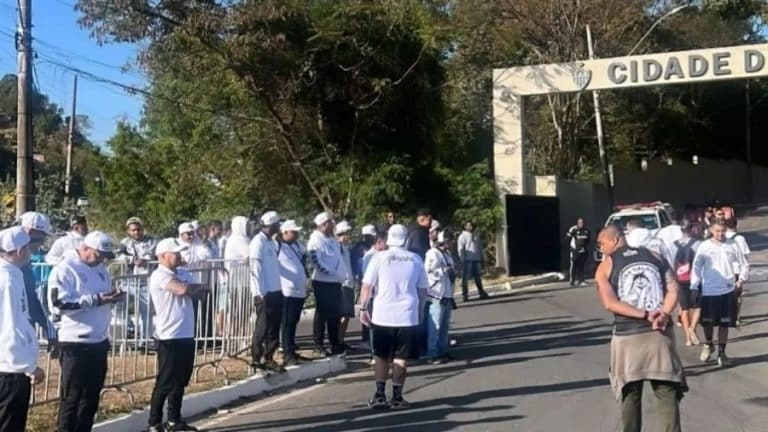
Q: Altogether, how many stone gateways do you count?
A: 1